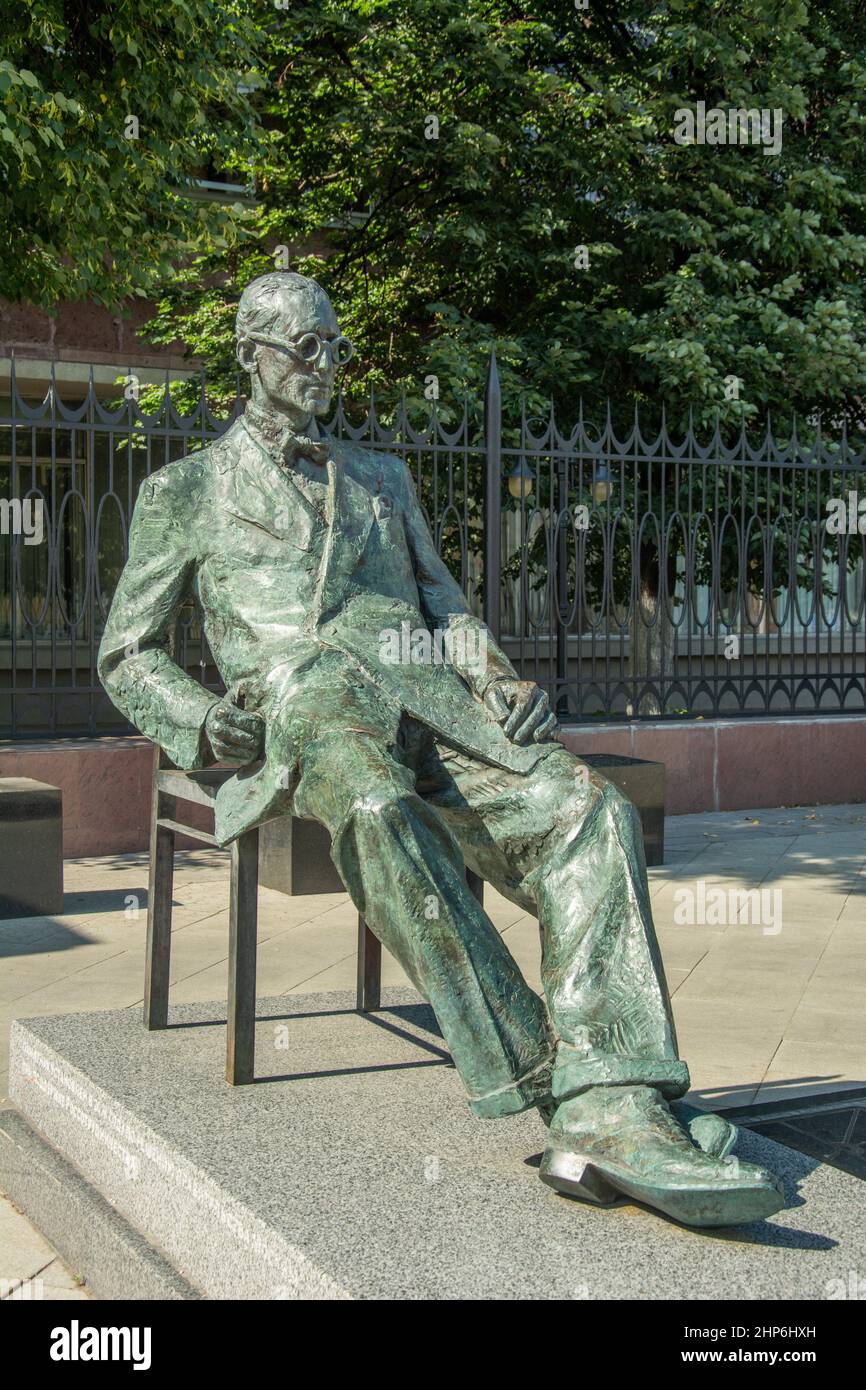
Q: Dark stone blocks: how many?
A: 3